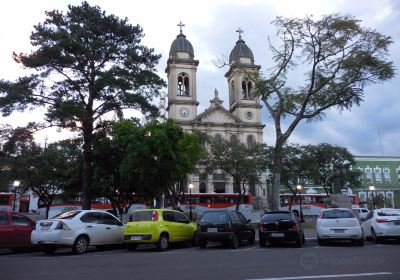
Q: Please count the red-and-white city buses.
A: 4